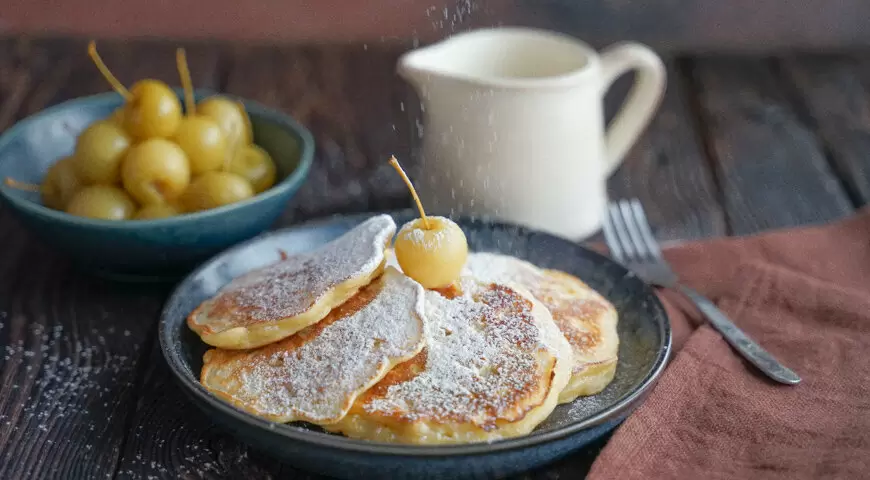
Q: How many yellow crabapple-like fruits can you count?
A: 12